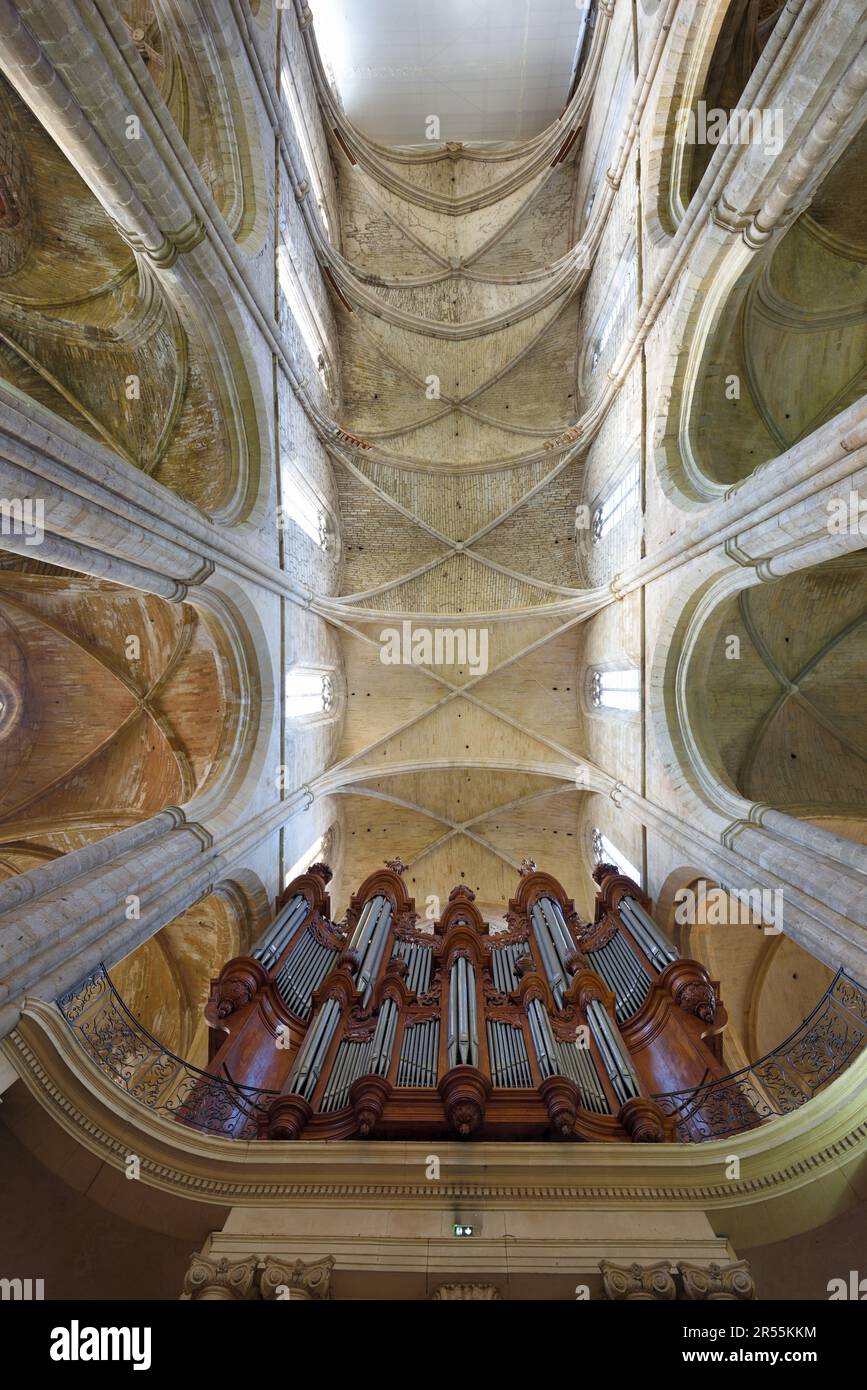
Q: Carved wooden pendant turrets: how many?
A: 7